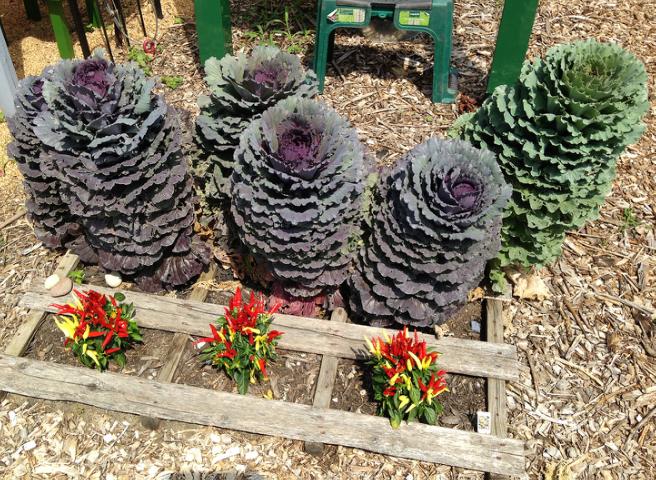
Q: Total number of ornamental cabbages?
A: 6